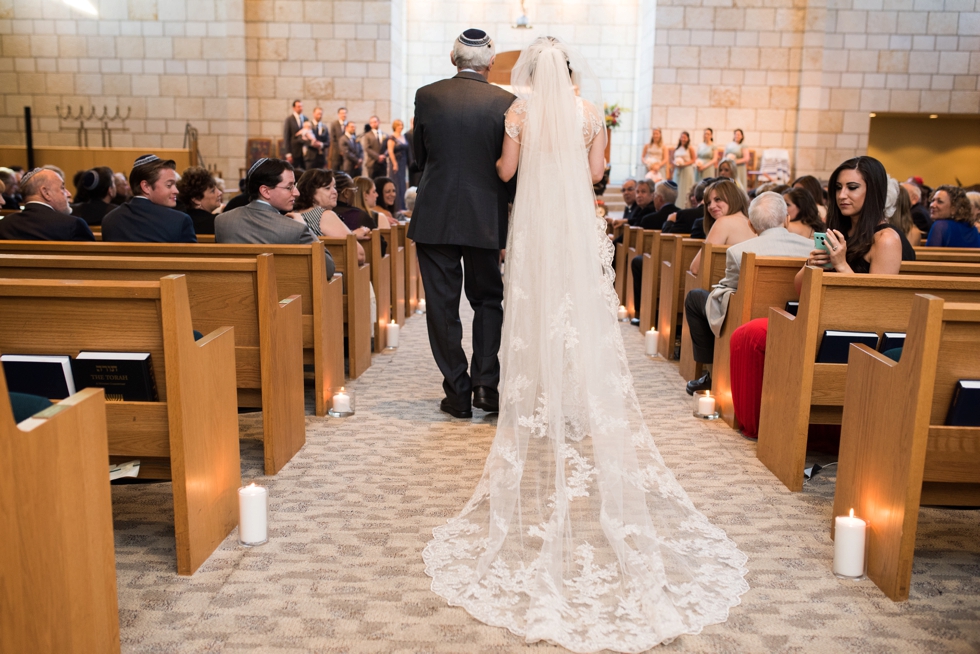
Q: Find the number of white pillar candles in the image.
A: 8